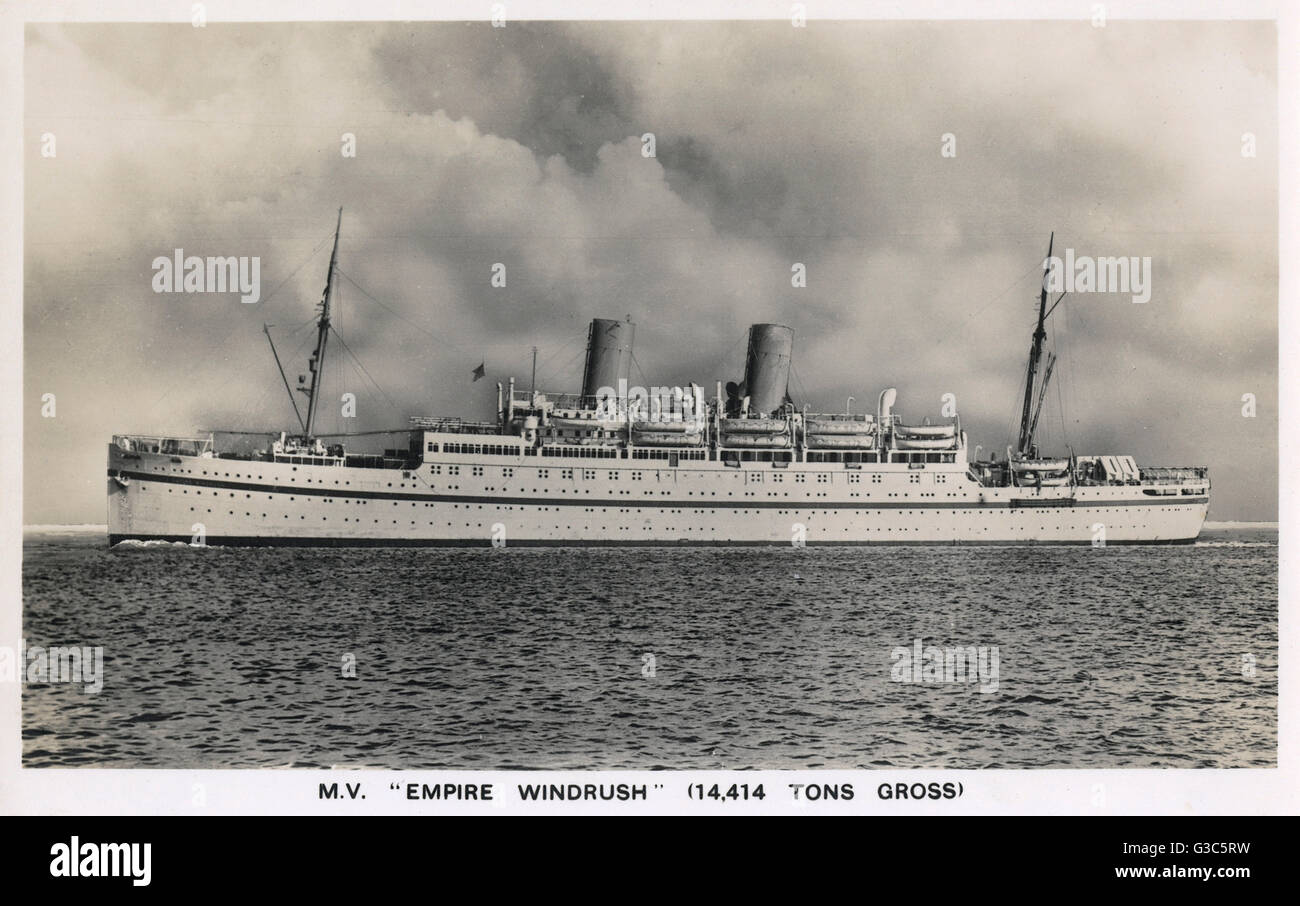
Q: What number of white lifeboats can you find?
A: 11